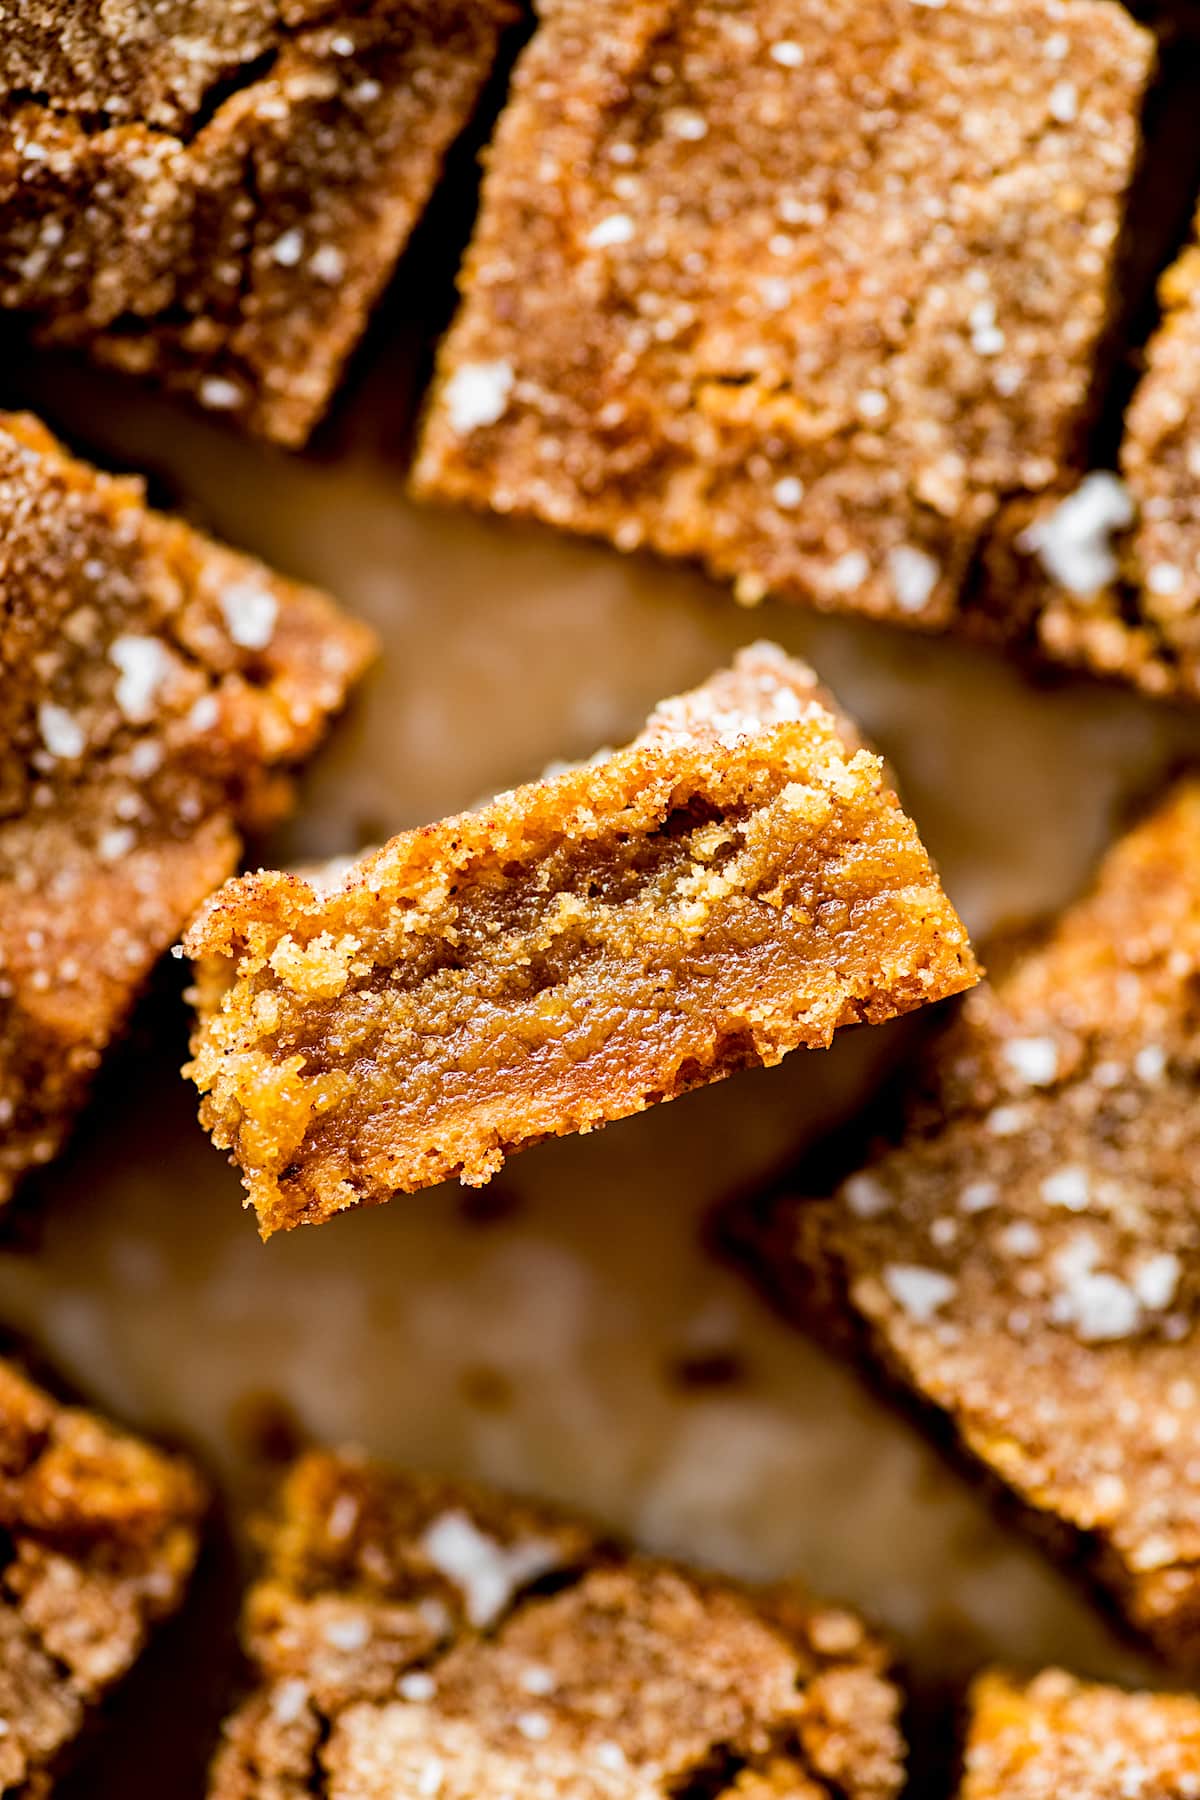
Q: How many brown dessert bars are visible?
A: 9